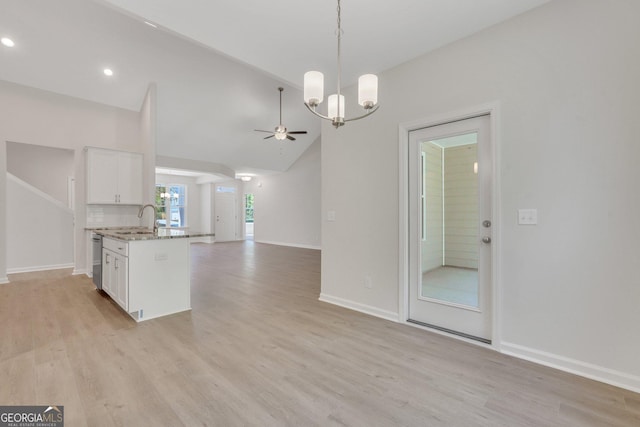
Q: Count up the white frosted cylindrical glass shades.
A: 3